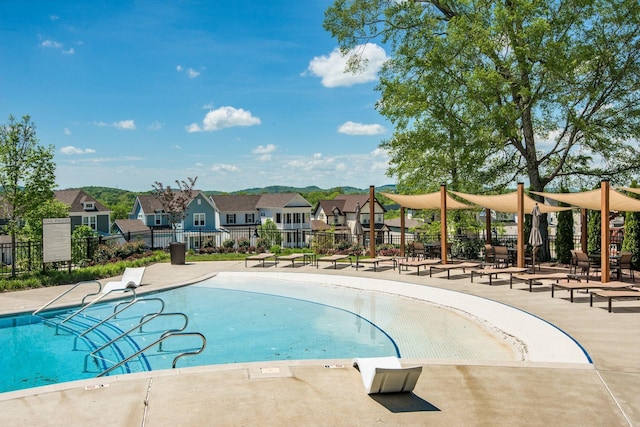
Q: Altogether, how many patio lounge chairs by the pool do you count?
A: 12